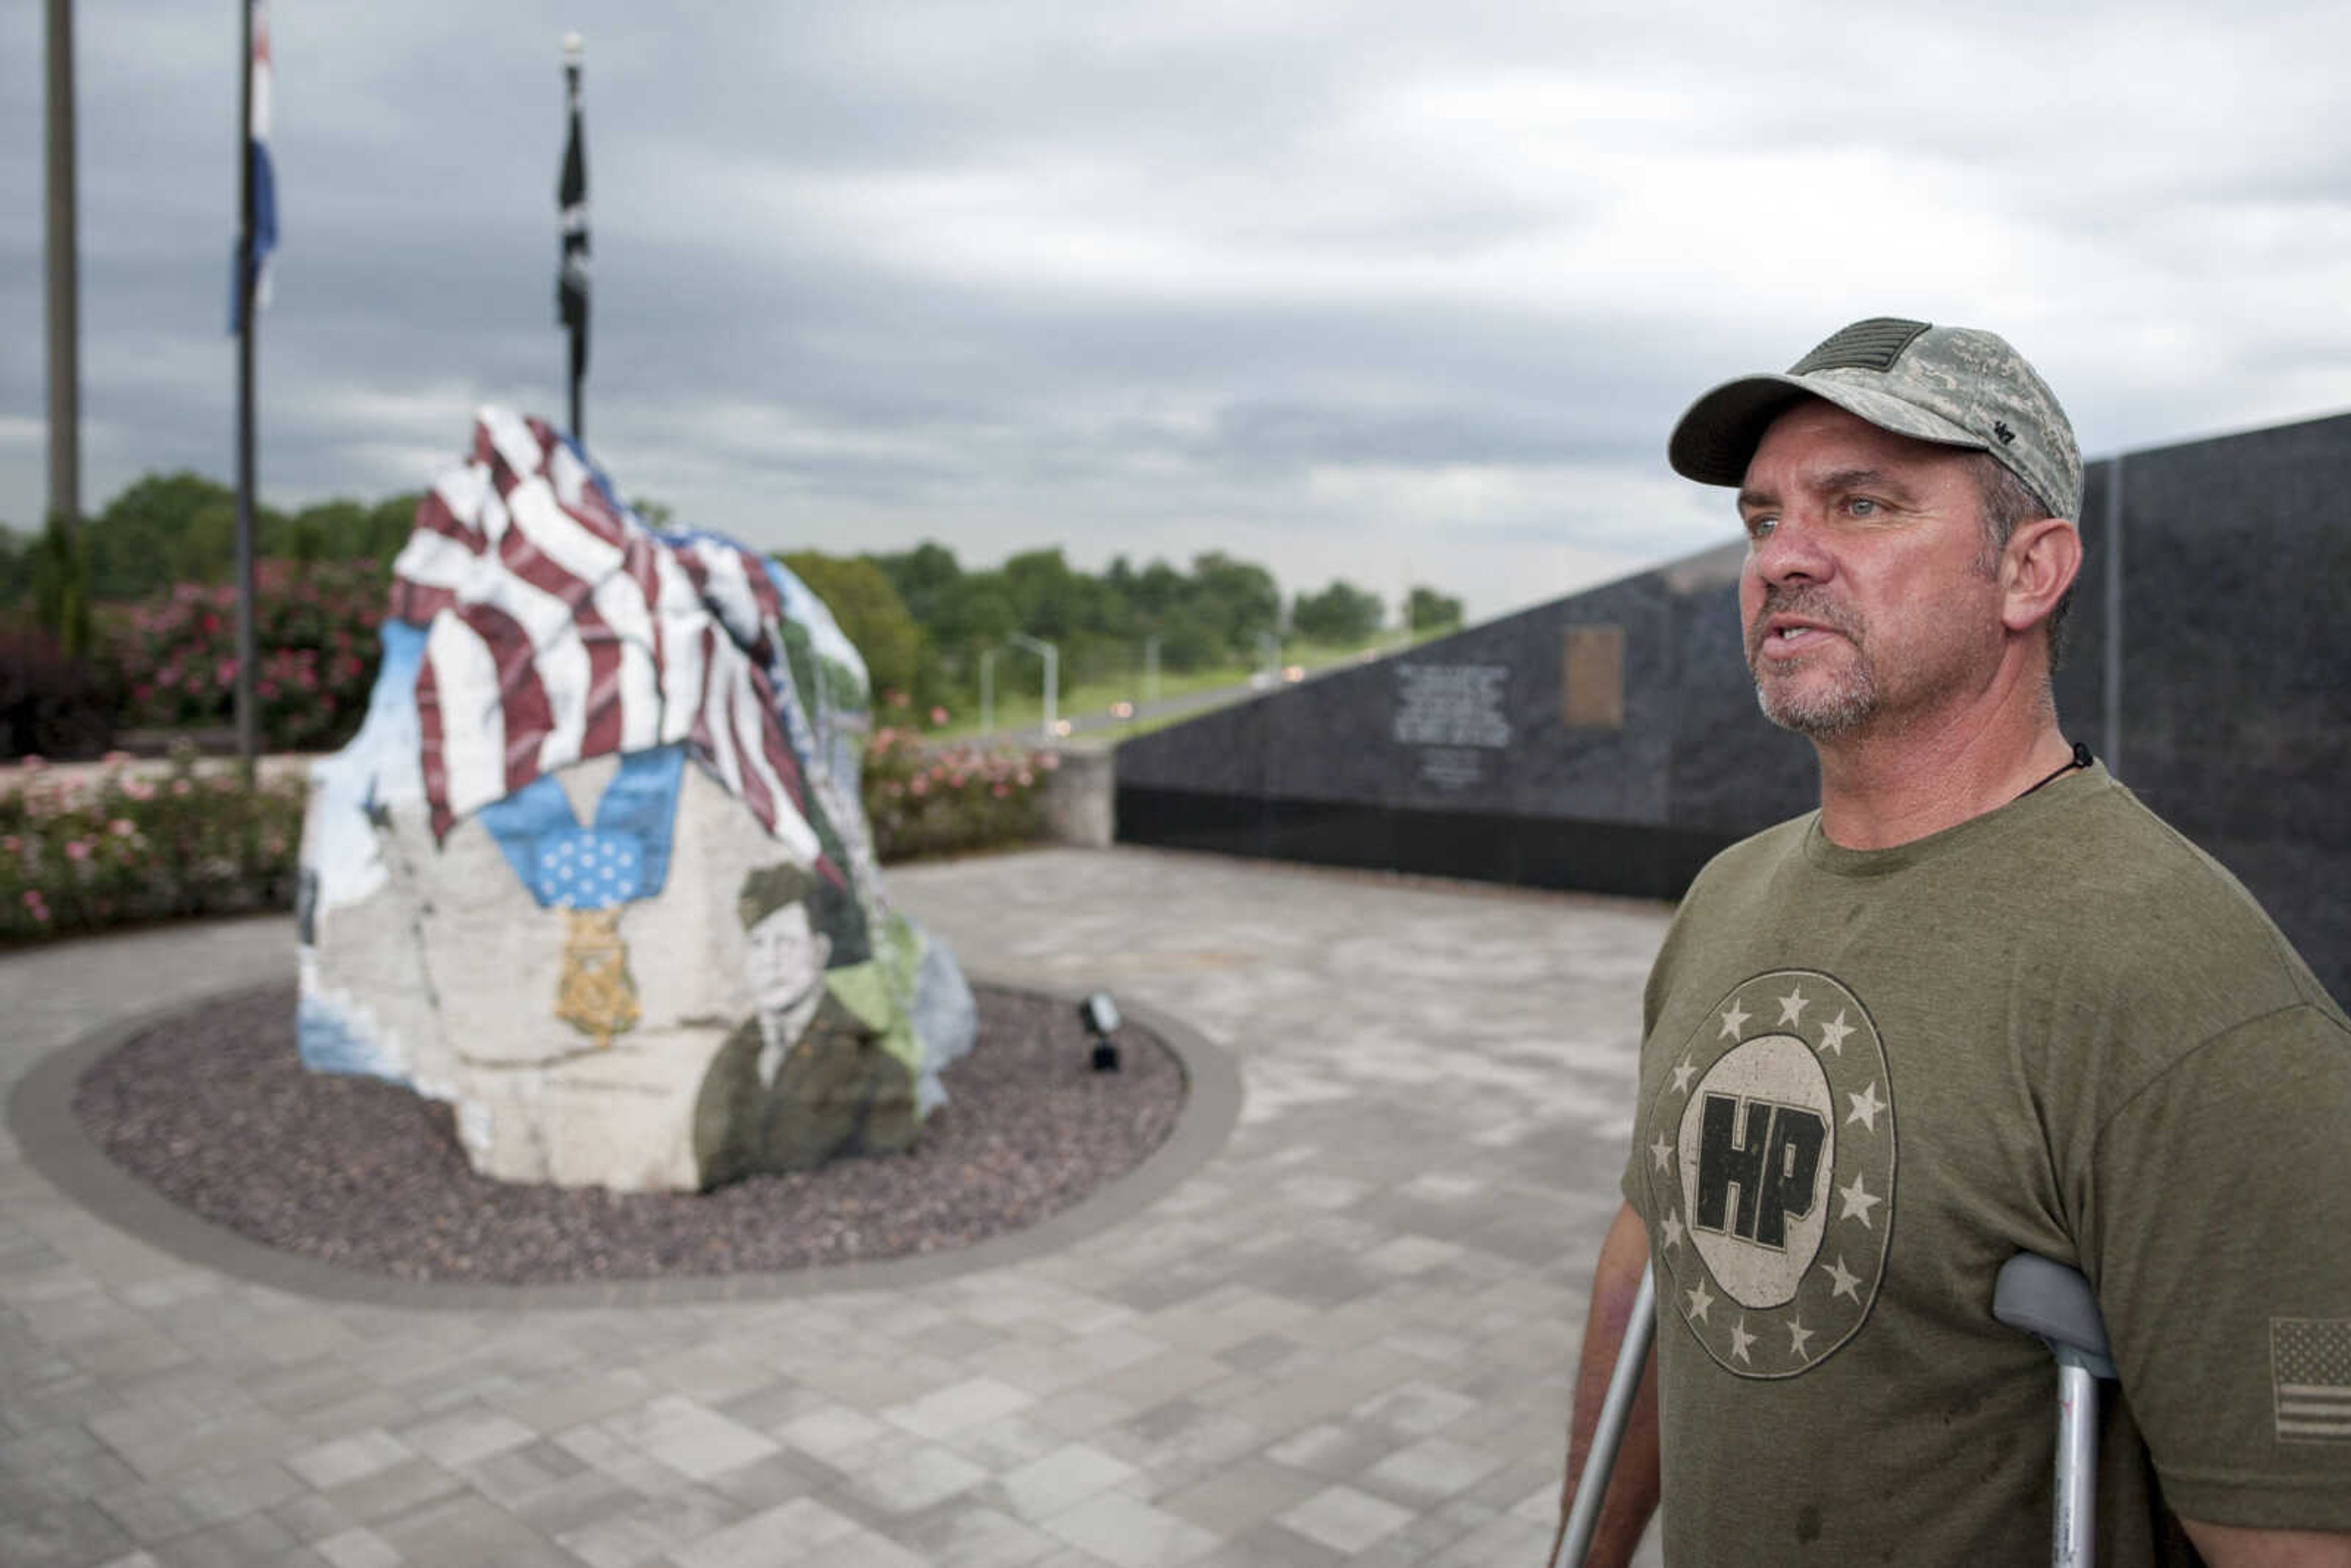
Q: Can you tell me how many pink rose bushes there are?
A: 3